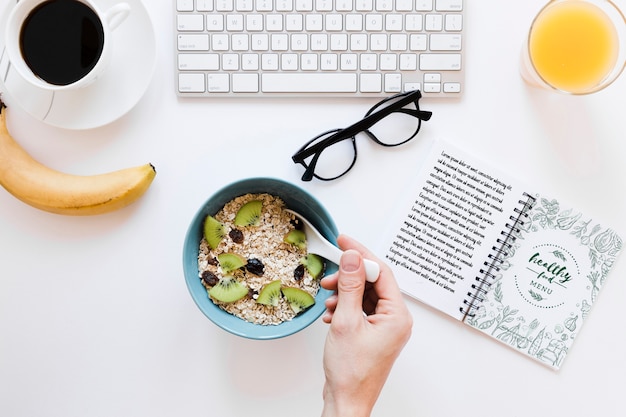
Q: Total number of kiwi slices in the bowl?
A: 8